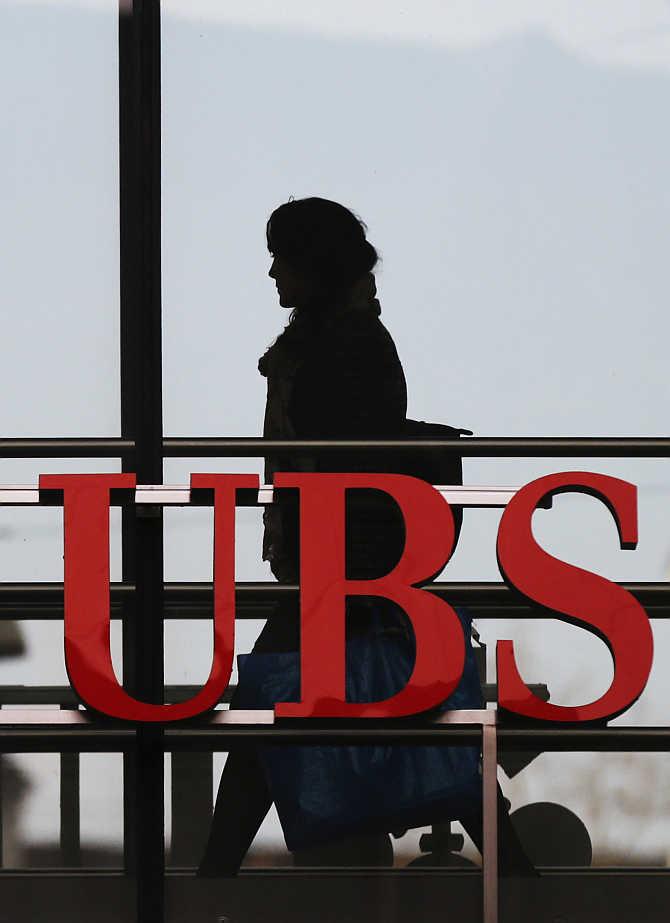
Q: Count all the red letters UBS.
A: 3